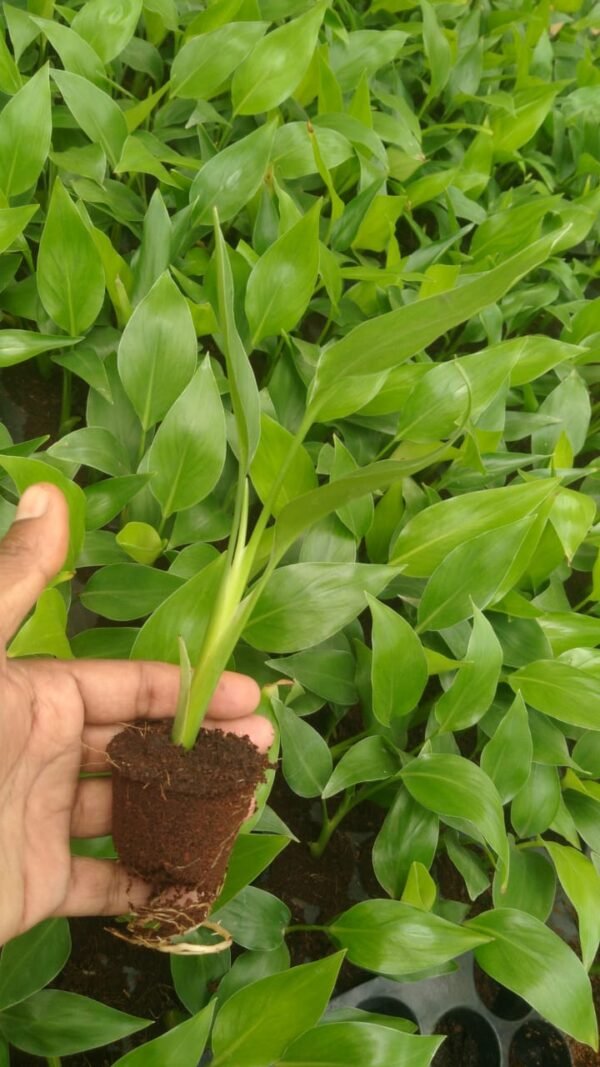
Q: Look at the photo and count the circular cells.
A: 4